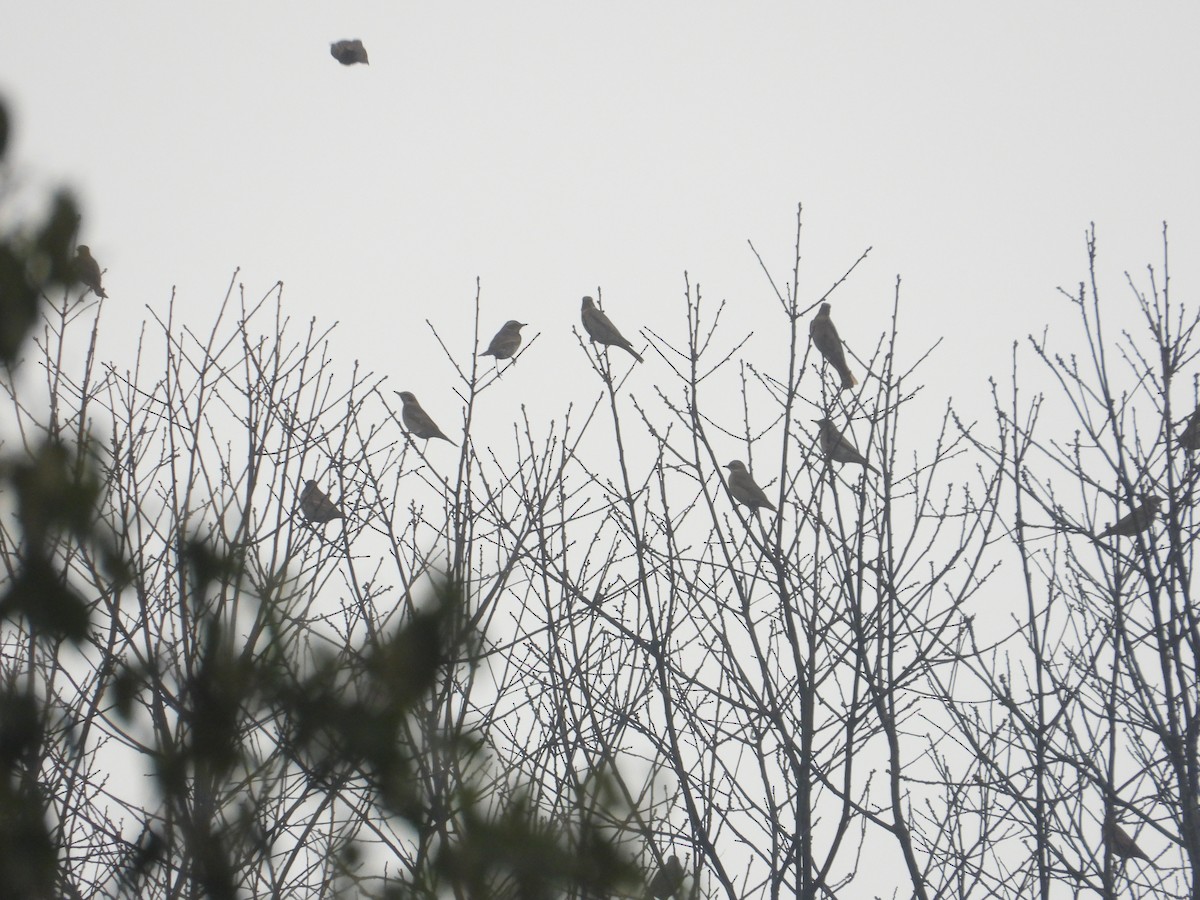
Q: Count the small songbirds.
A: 13